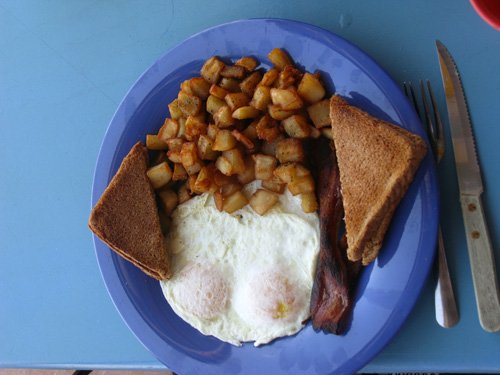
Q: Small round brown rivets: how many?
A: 2